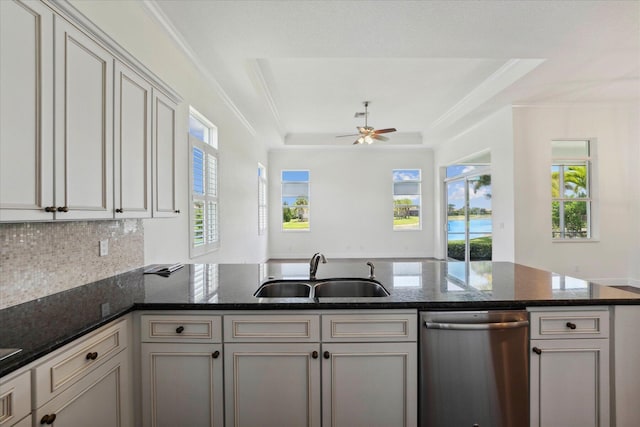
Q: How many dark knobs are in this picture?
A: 12